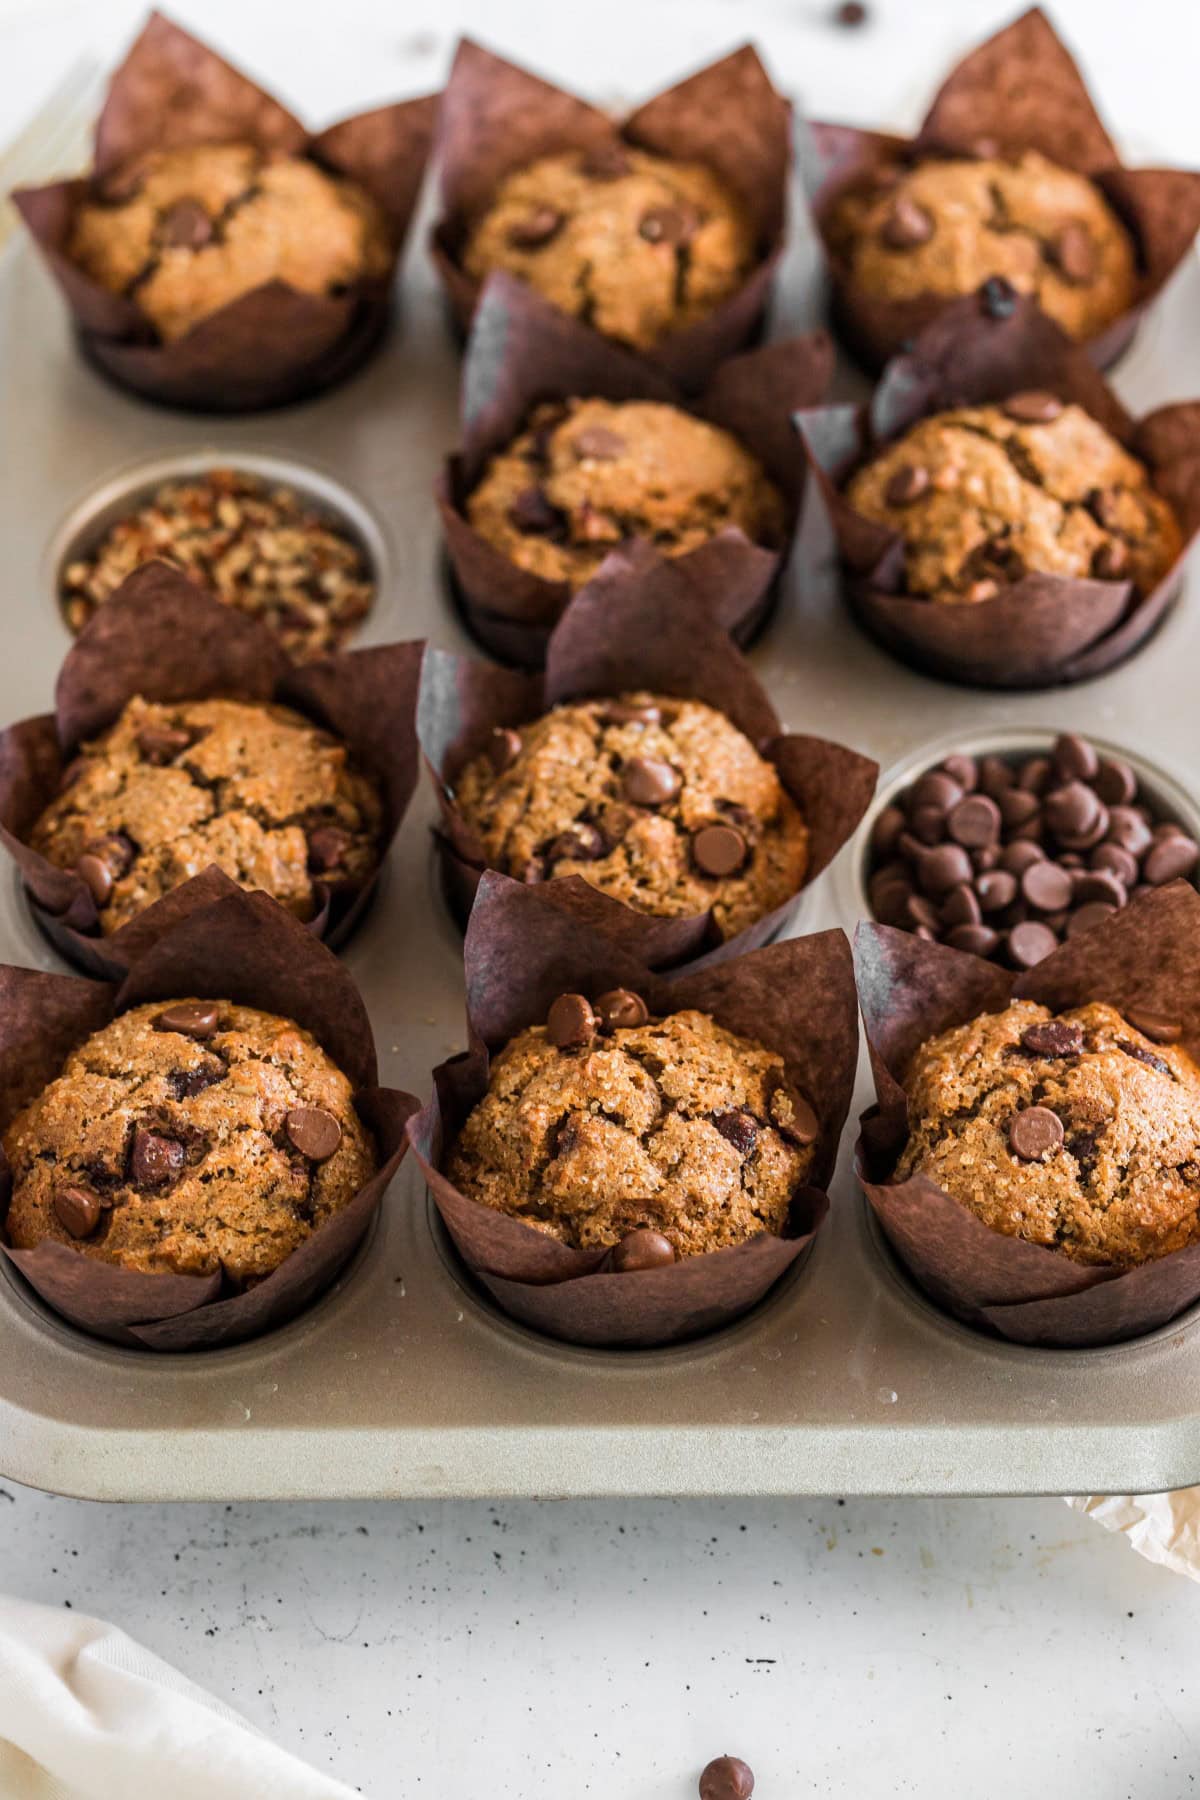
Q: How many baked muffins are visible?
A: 10